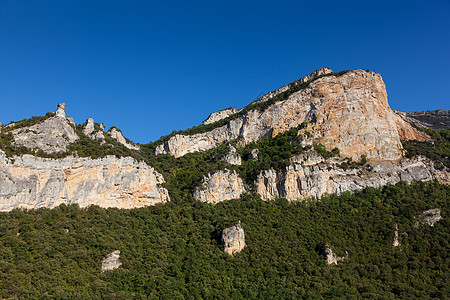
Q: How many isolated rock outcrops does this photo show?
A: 5